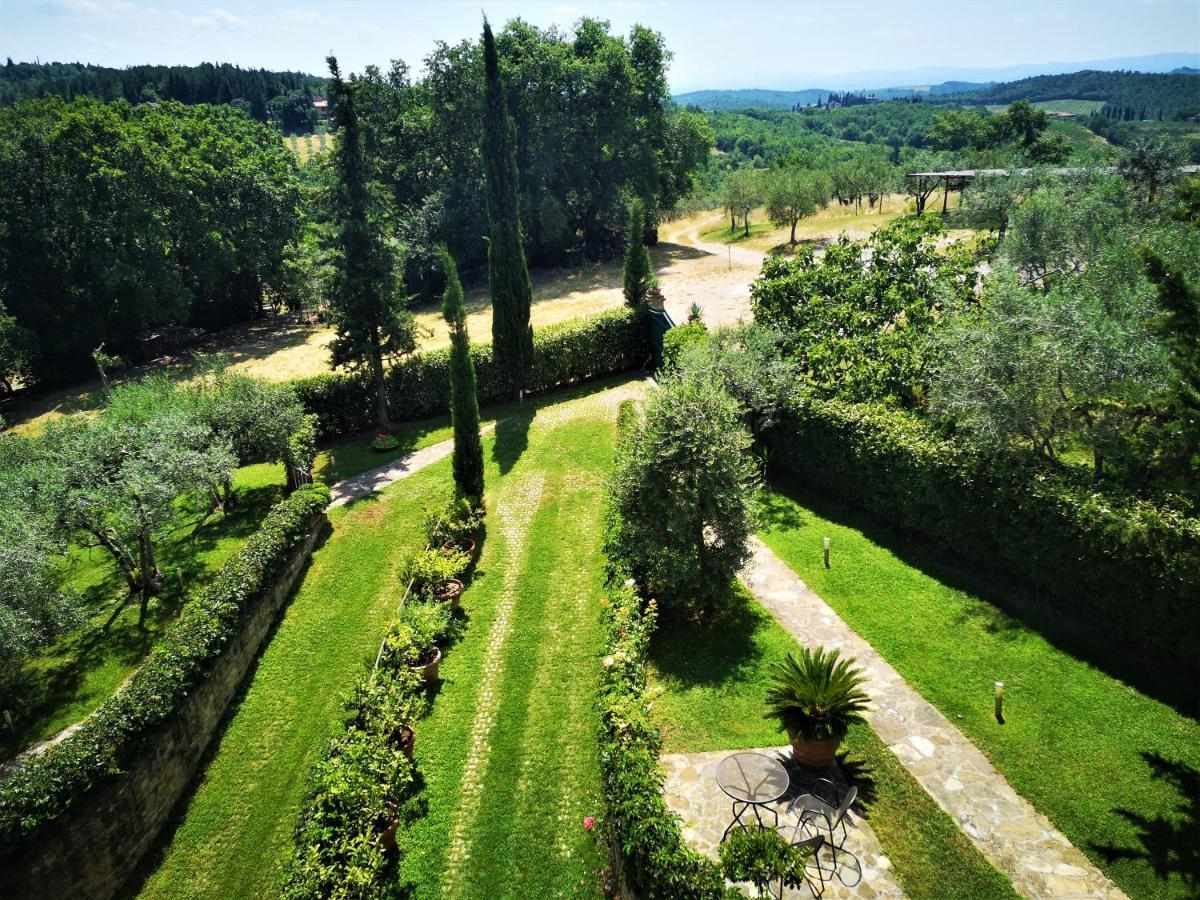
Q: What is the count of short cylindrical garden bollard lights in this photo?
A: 2